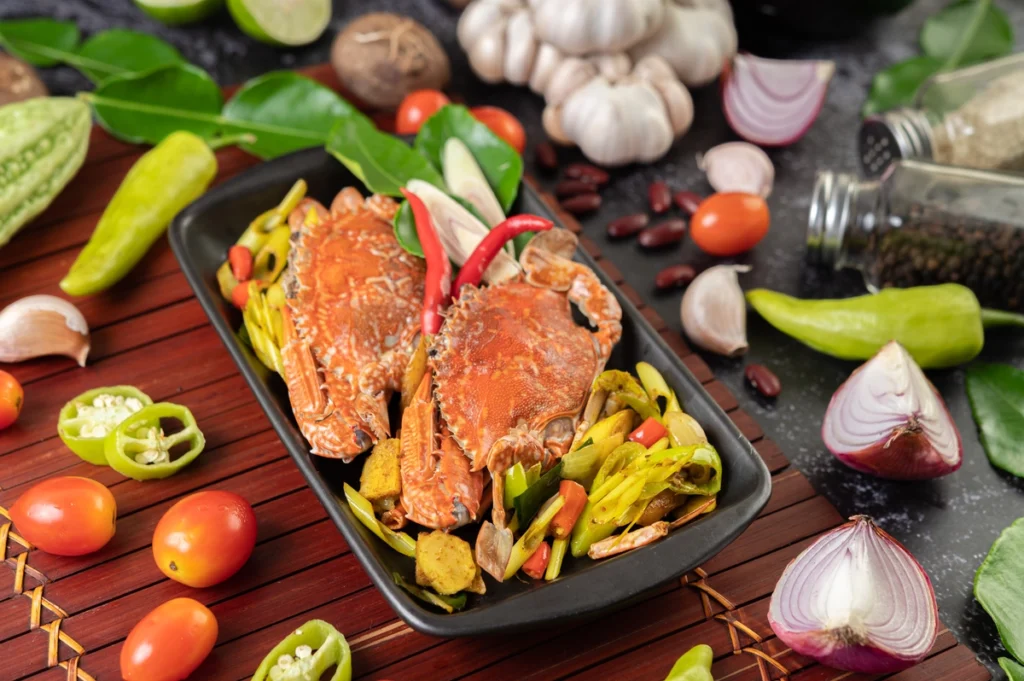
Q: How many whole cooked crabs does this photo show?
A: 2